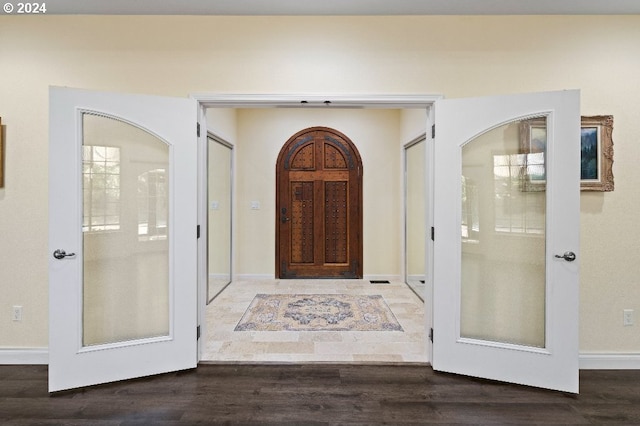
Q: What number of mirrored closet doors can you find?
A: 2